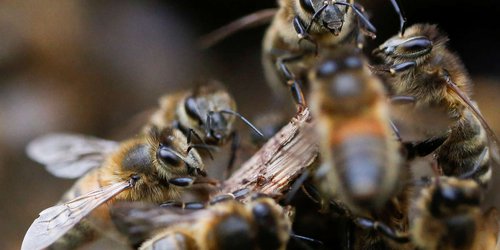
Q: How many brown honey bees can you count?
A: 7